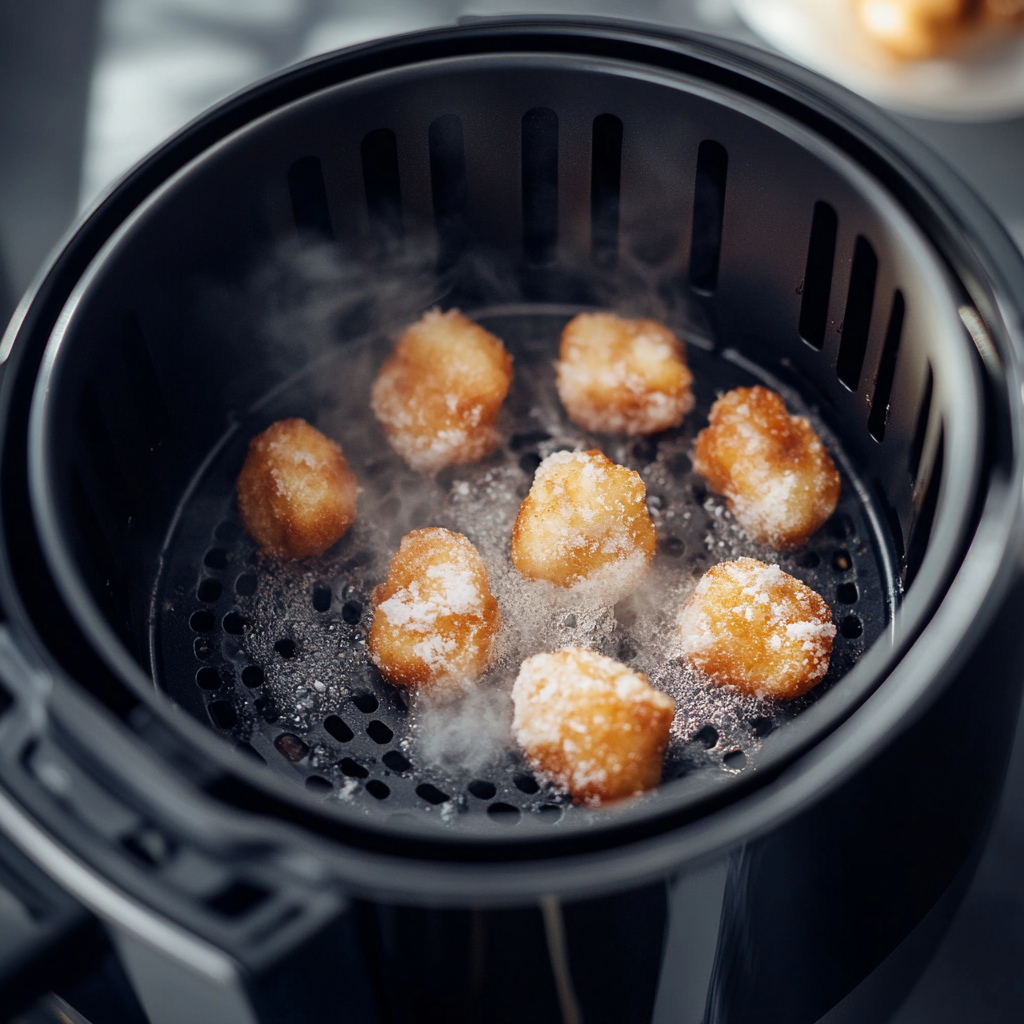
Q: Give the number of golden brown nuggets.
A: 8